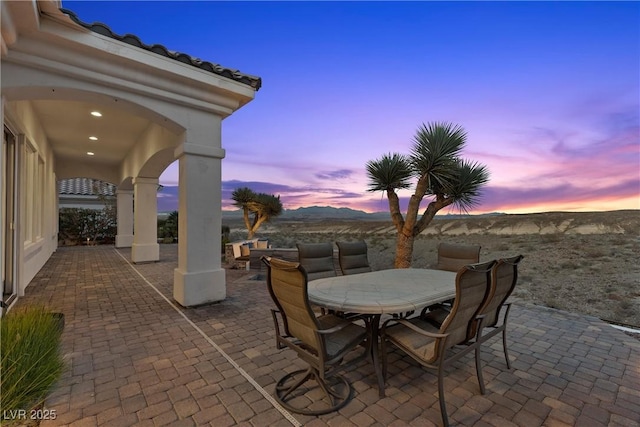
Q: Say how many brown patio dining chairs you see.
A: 6